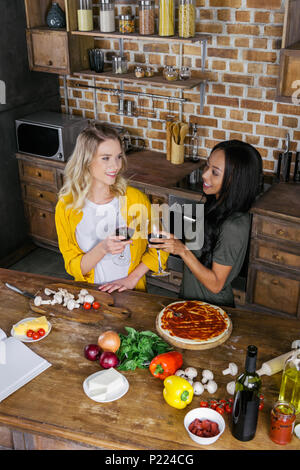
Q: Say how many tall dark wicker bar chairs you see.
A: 0